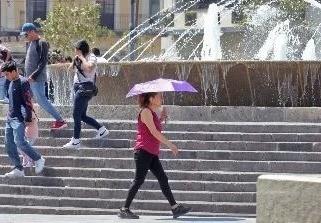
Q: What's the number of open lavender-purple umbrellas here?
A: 1